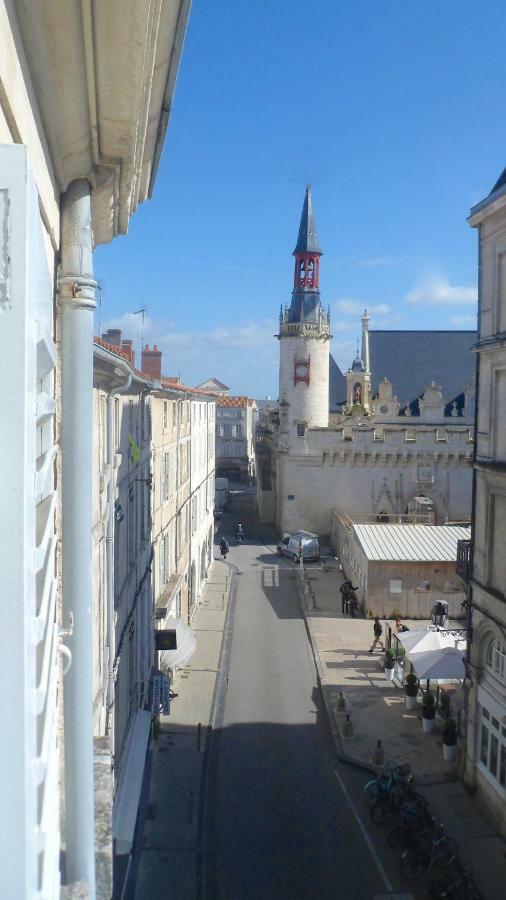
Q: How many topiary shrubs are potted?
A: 4